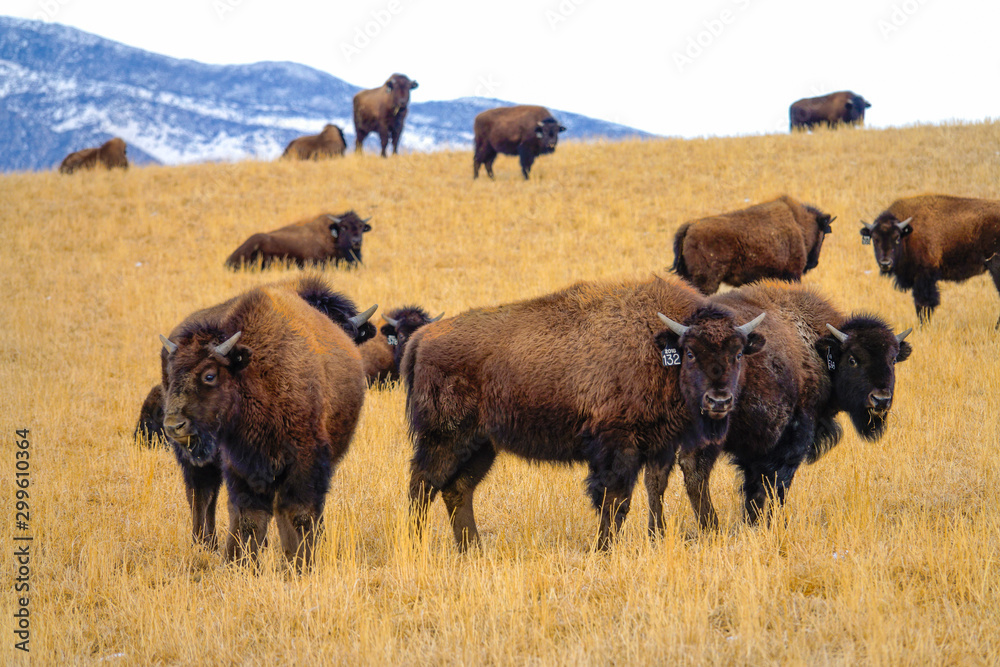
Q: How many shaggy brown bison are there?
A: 13